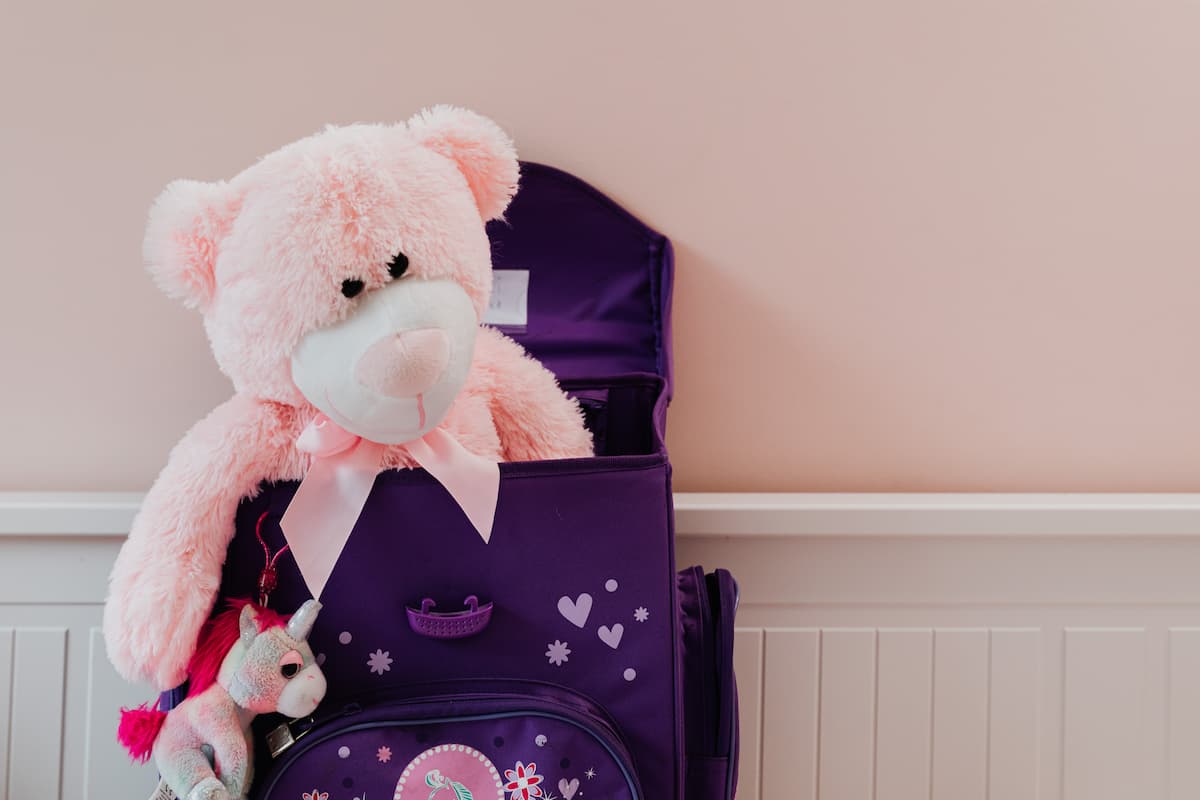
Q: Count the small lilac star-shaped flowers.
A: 3